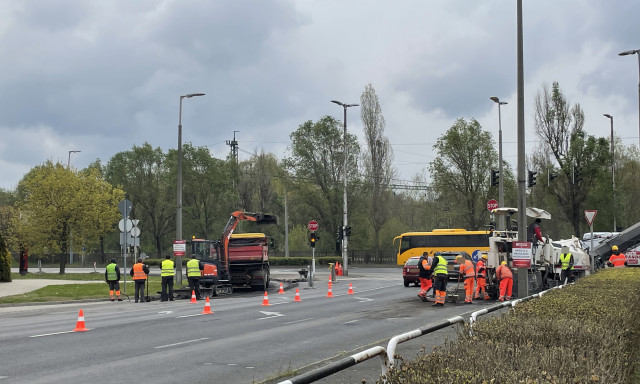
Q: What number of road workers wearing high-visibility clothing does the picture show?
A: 11